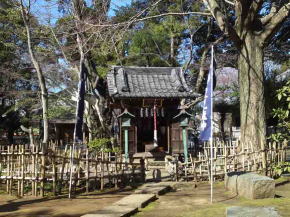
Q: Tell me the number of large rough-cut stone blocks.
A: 2